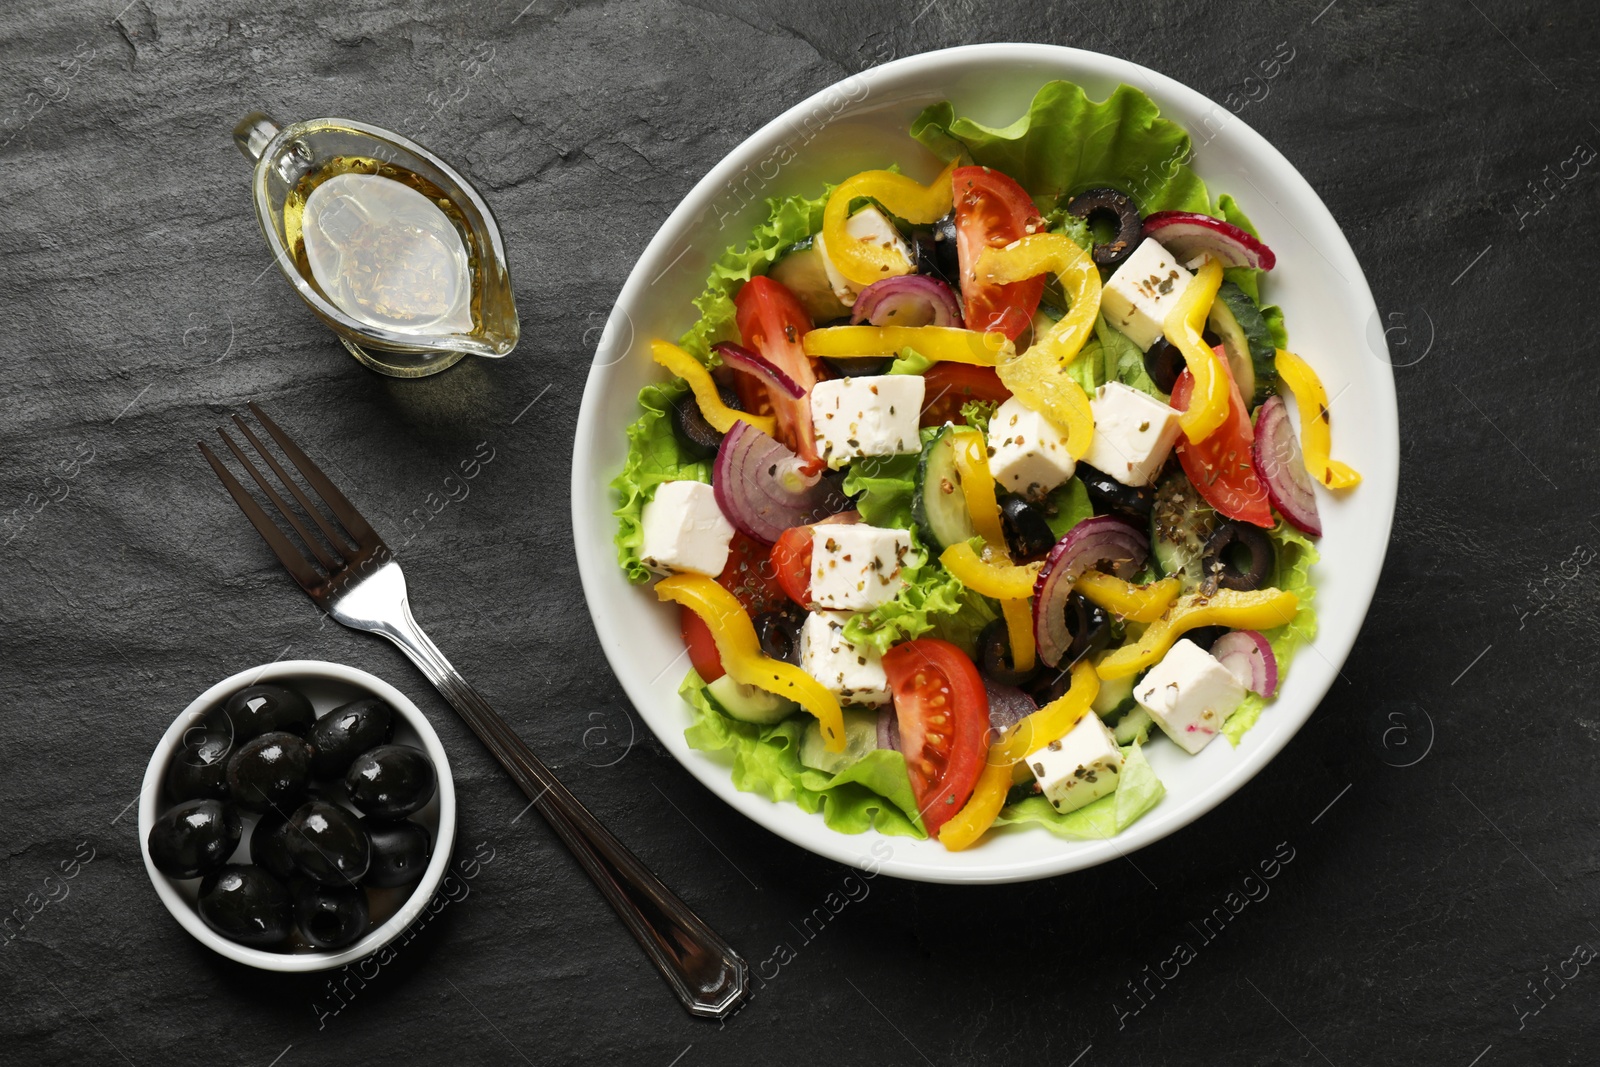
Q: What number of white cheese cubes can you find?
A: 10